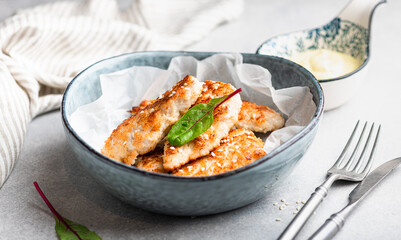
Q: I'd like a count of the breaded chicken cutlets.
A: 5